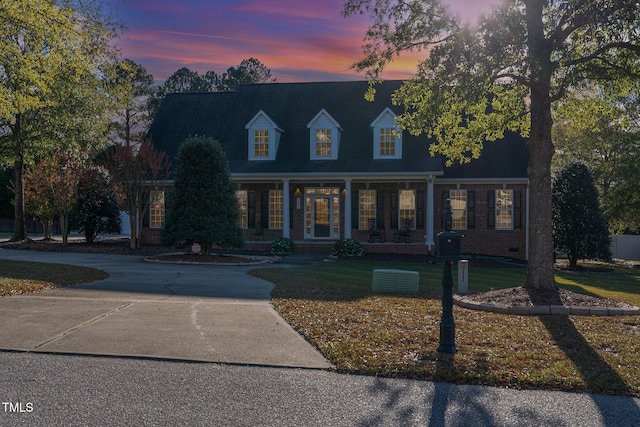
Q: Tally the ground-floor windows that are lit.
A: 7